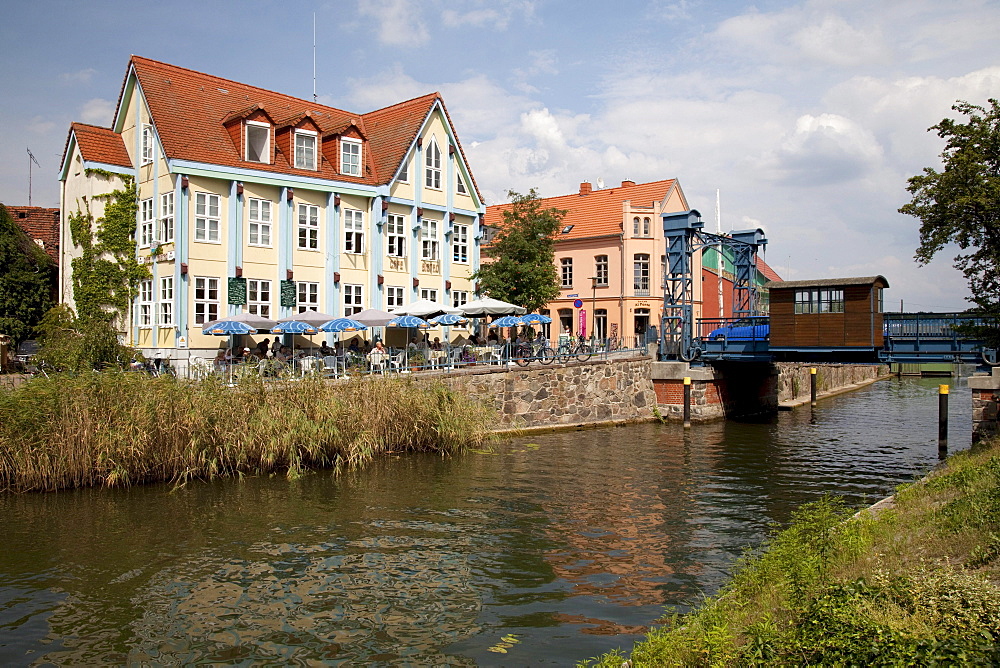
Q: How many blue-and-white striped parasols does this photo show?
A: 7